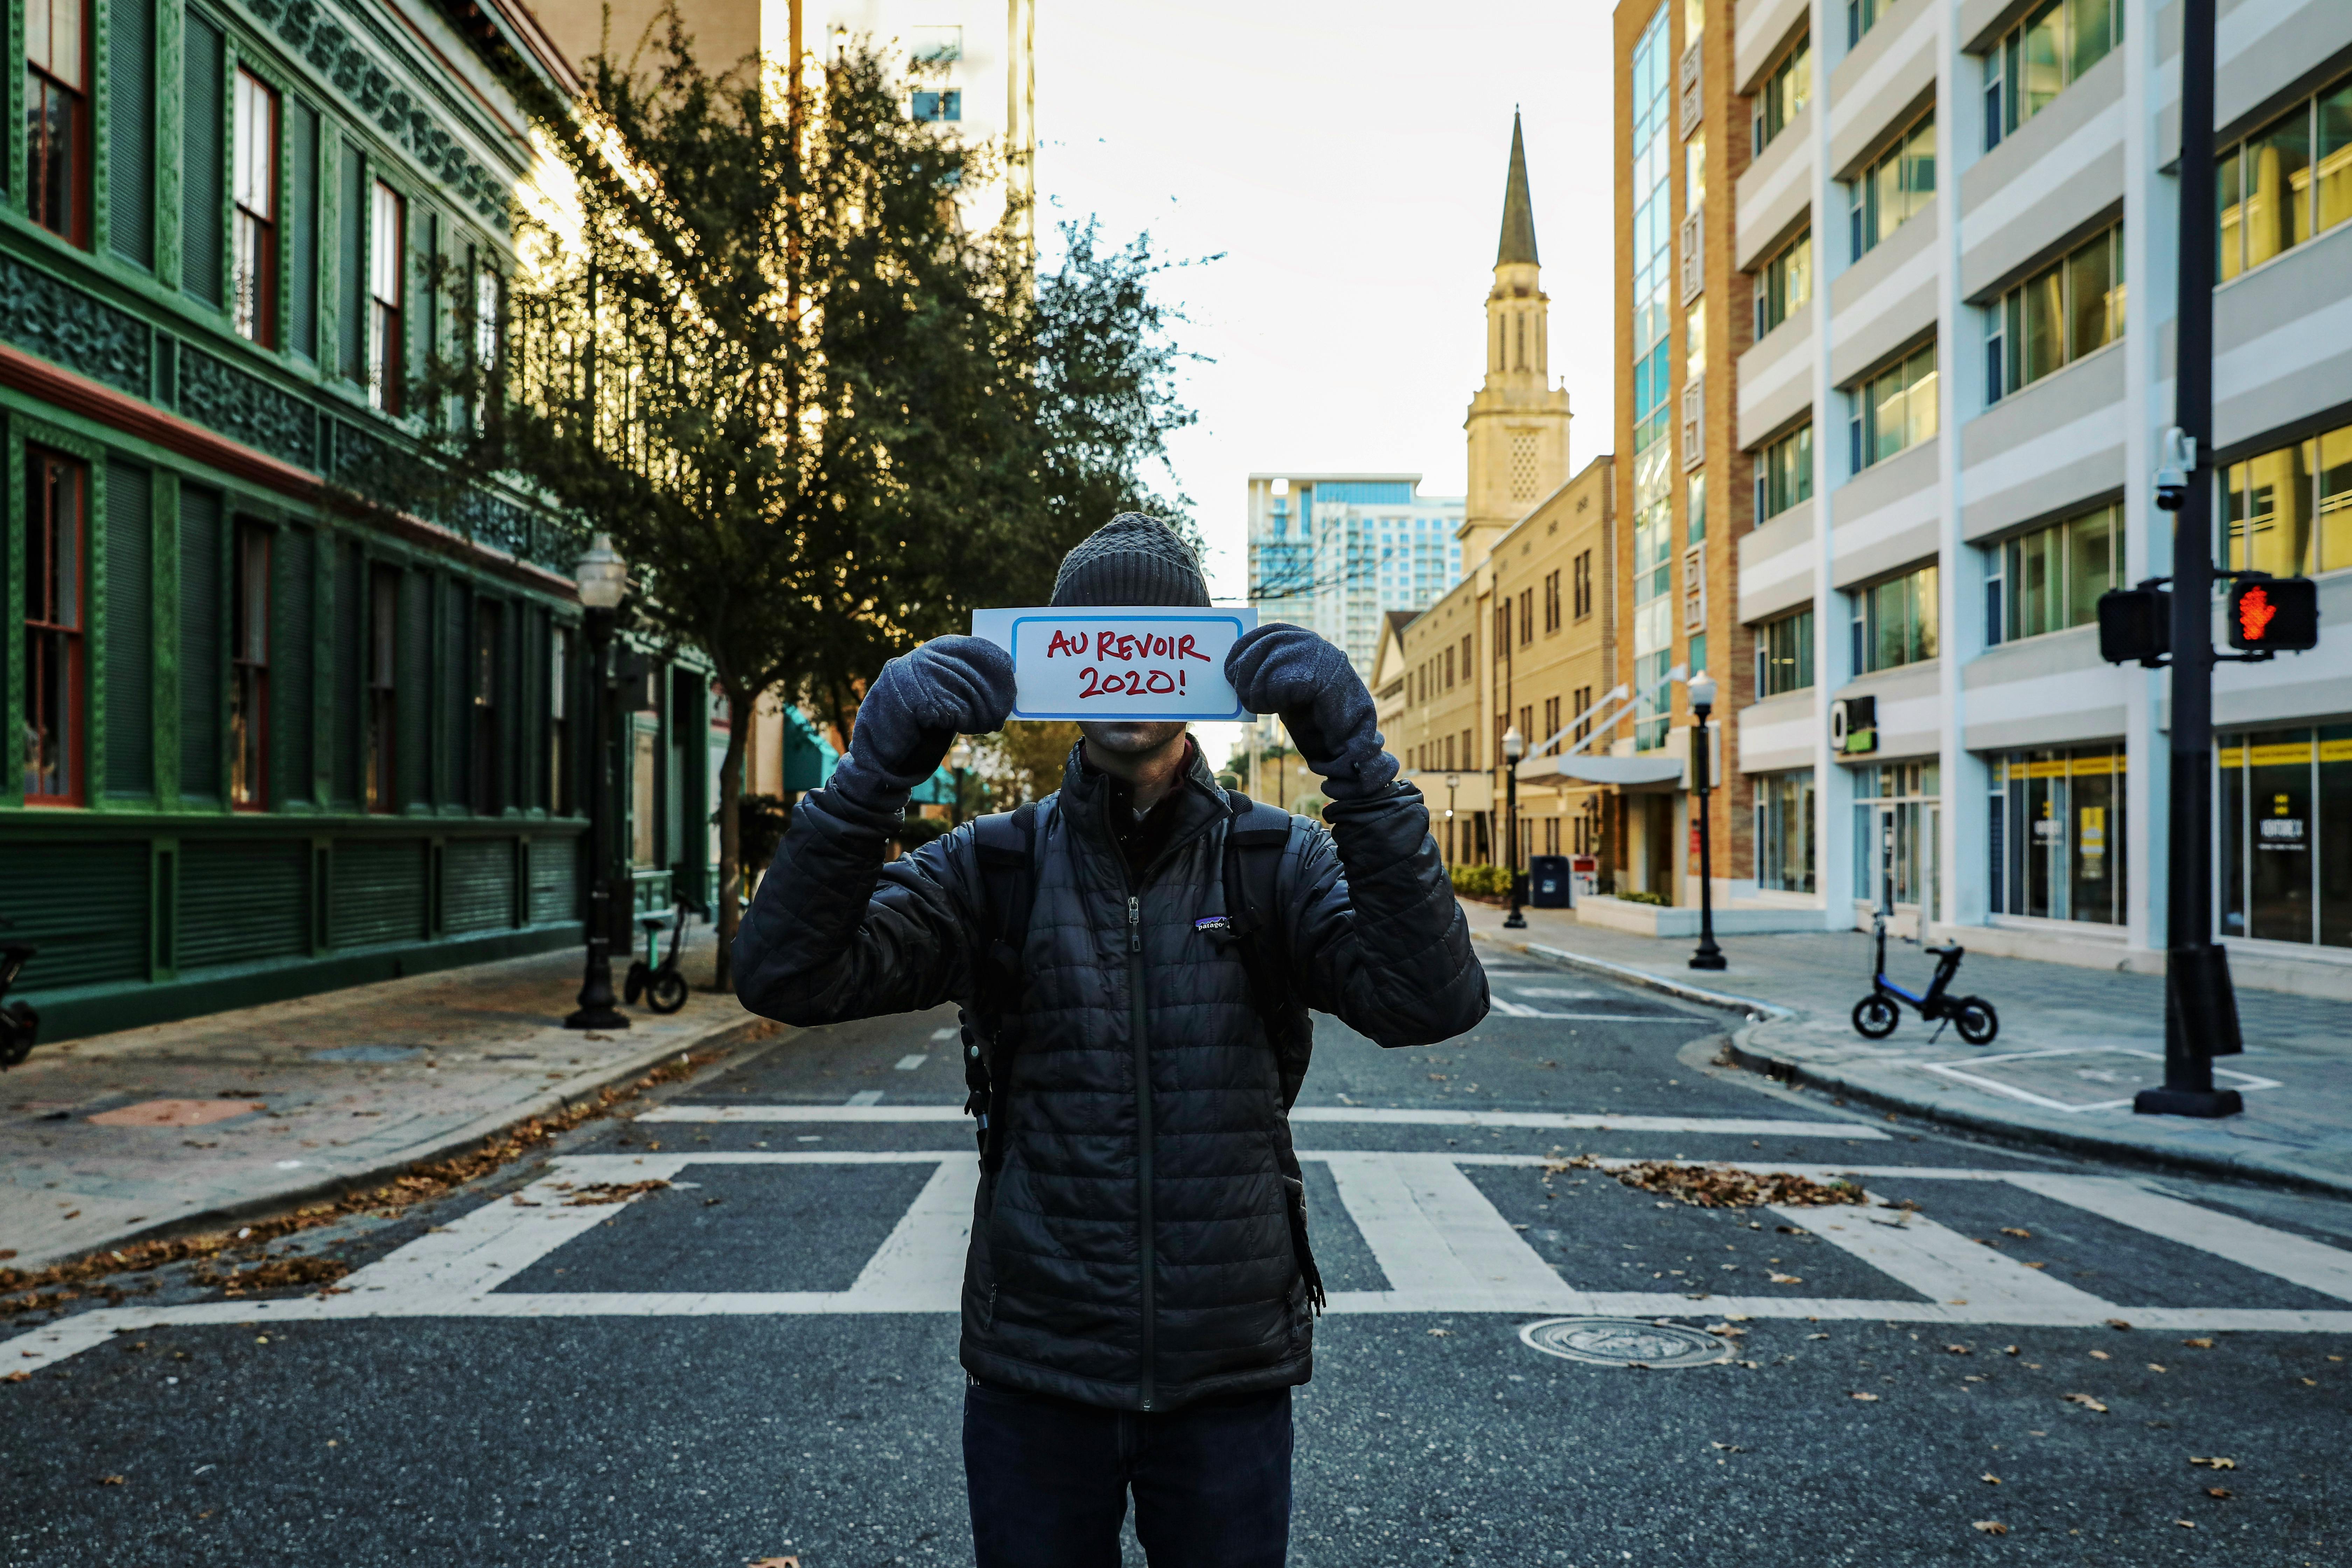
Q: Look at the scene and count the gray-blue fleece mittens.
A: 2